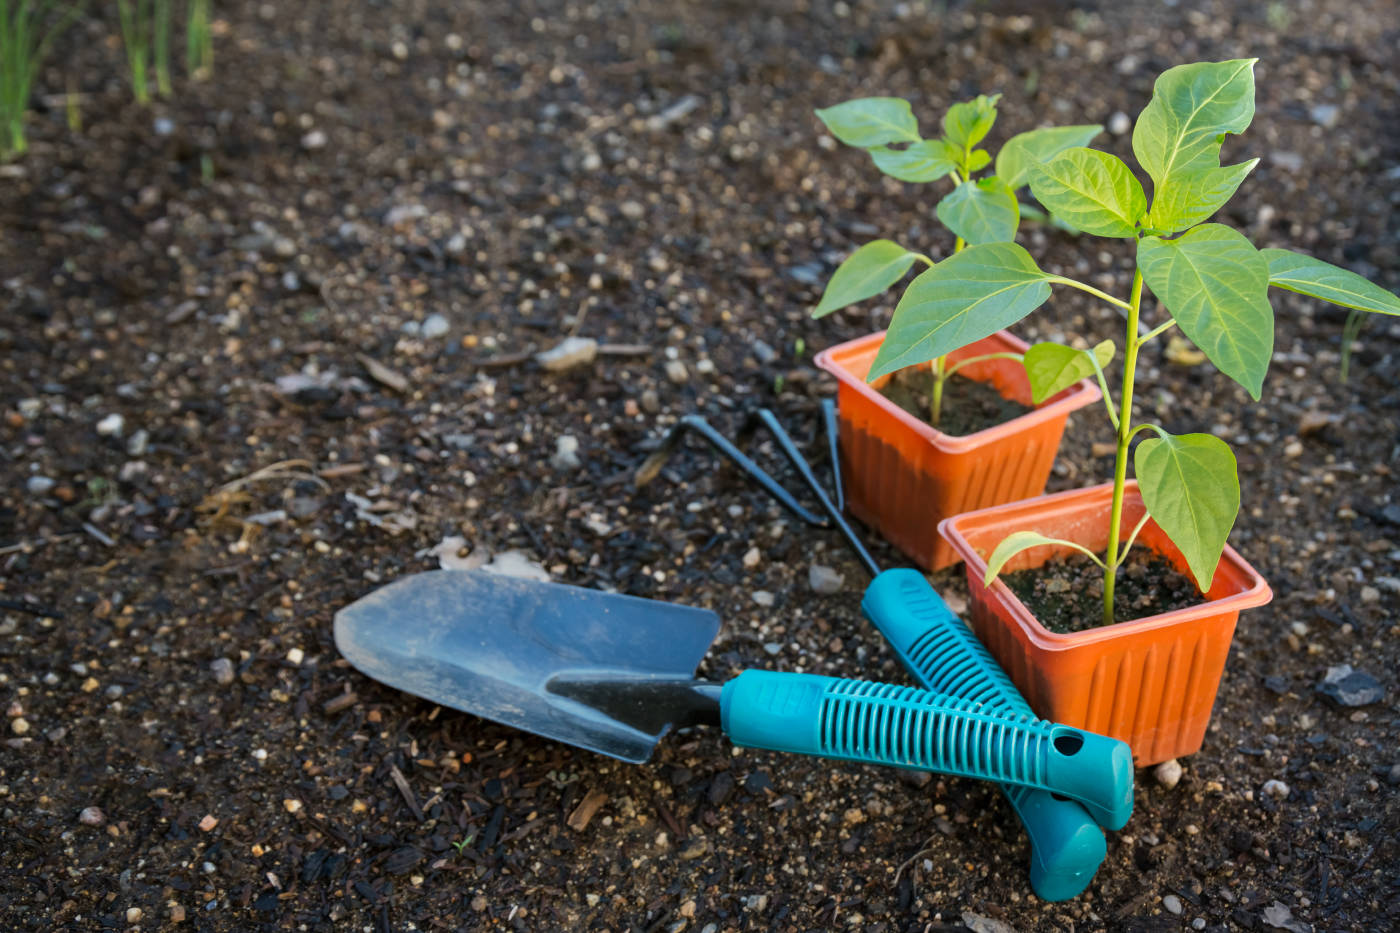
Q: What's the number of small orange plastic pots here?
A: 2